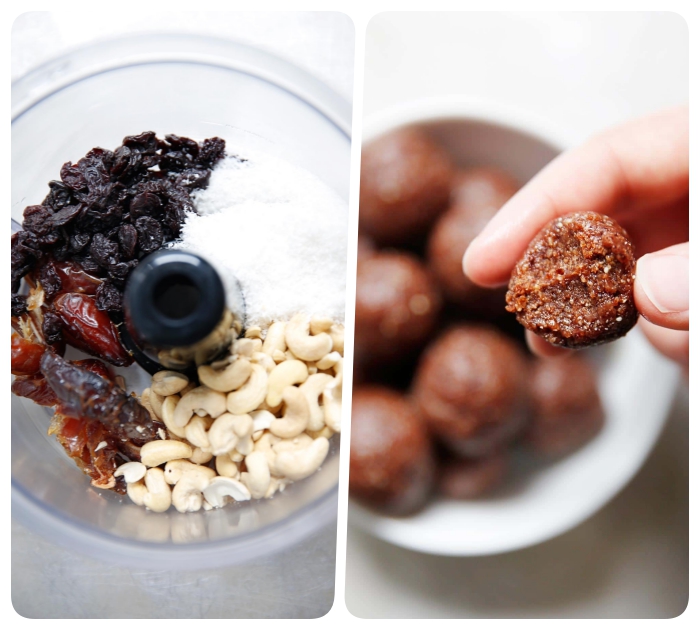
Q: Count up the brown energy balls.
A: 9